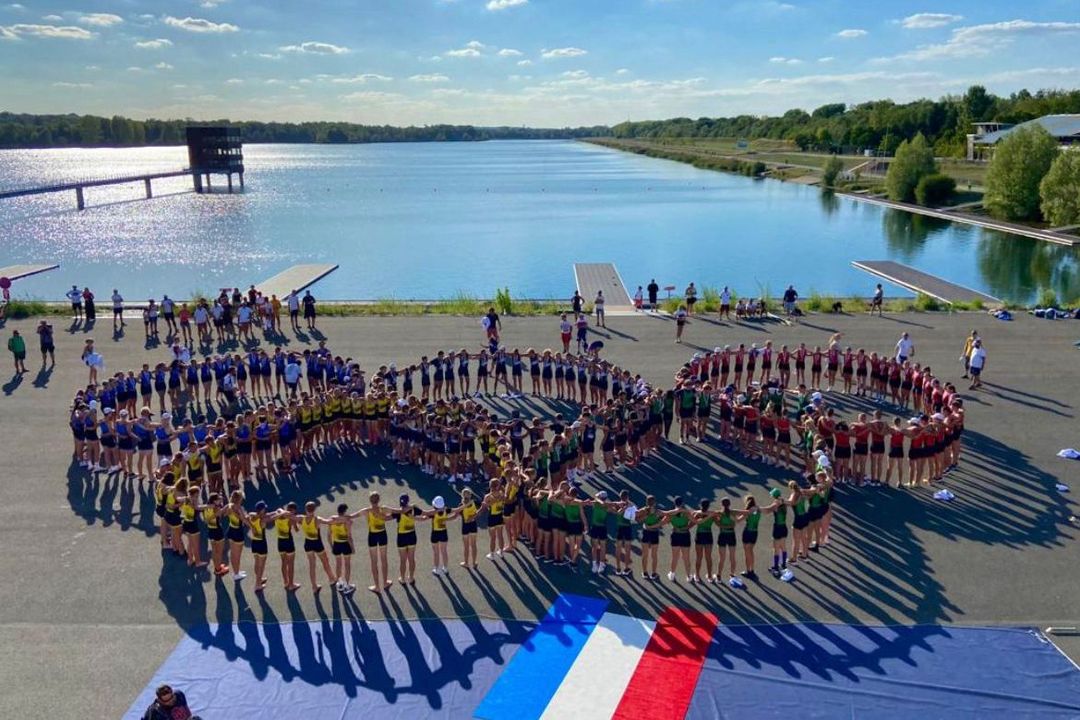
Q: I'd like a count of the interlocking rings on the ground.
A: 5